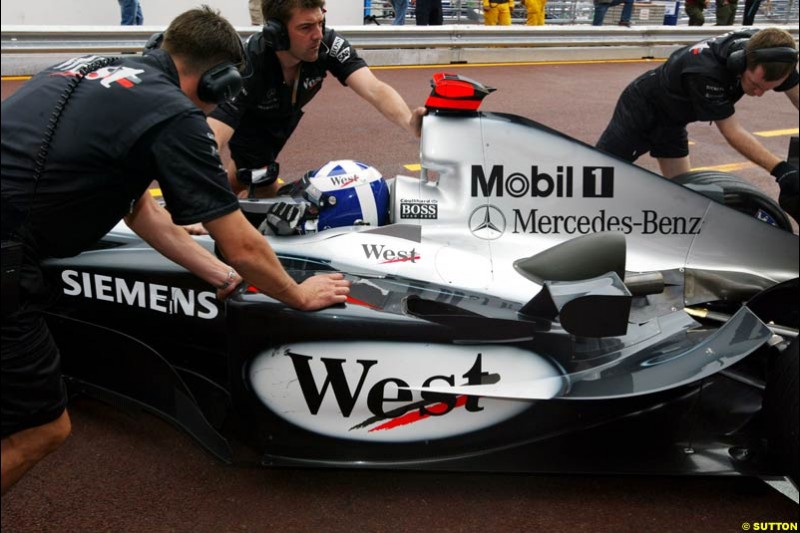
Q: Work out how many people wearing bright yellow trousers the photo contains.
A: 2